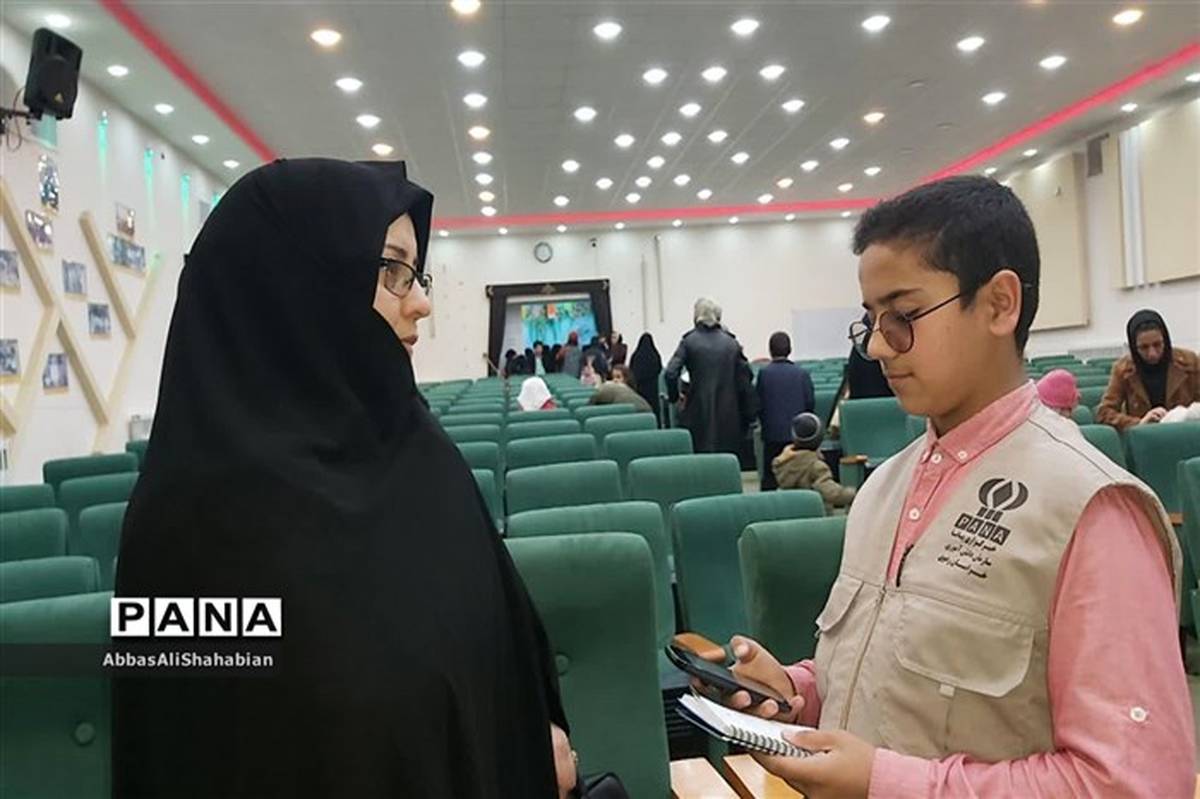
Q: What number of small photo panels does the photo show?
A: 9